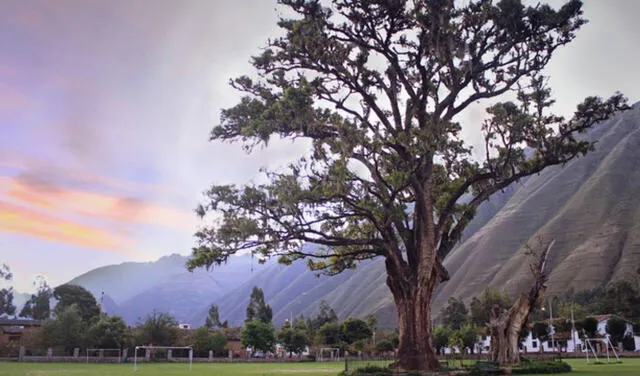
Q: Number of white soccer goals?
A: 4